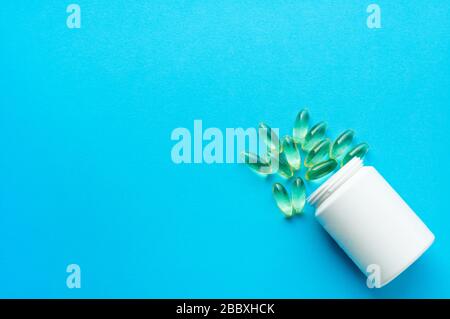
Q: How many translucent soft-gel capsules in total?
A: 12